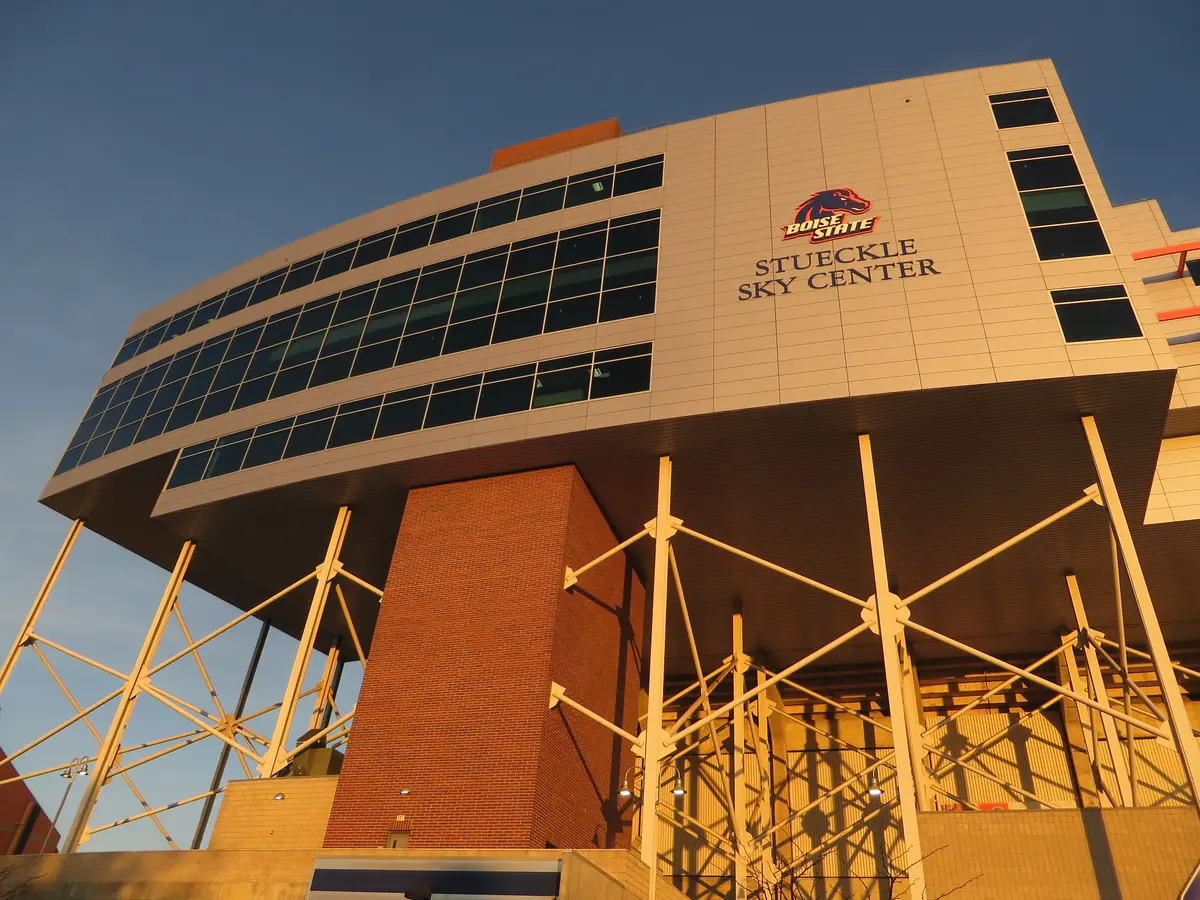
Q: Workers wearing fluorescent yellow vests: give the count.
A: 0